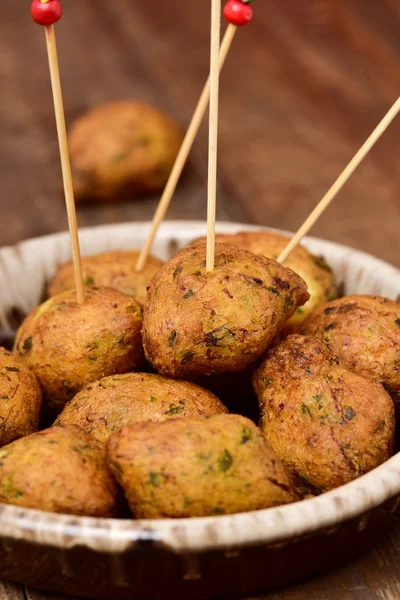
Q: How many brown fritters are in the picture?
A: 11